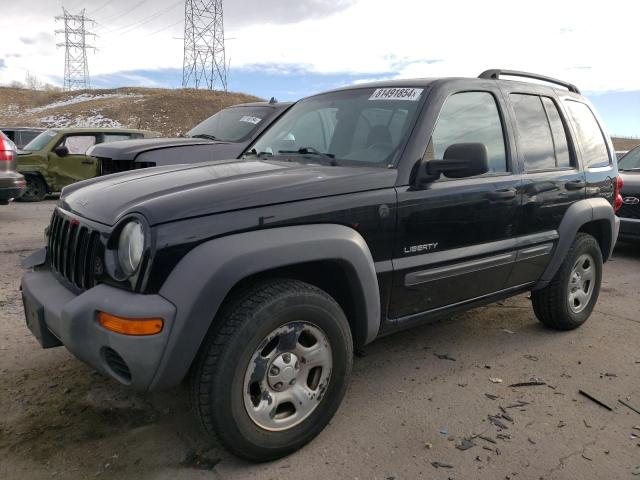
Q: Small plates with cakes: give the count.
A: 0